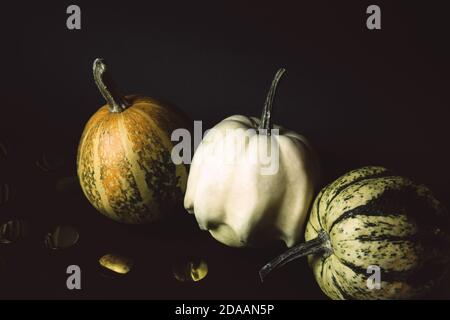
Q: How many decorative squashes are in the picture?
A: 3